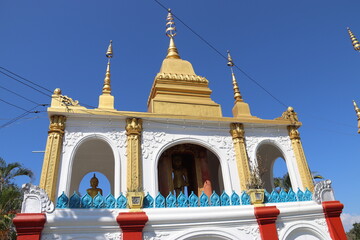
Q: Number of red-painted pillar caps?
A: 4